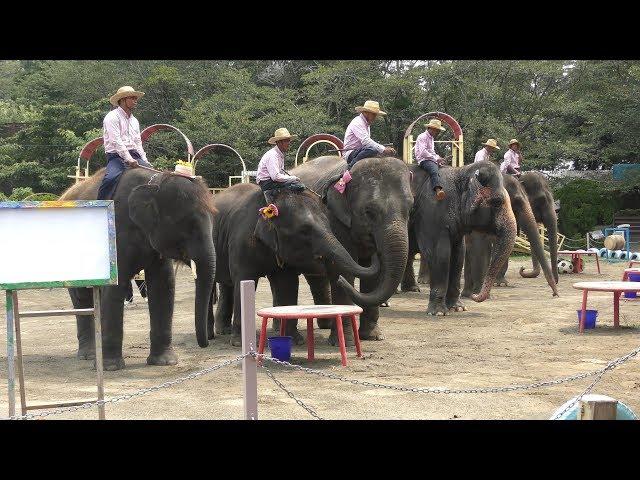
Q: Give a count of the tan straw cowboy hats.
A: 6